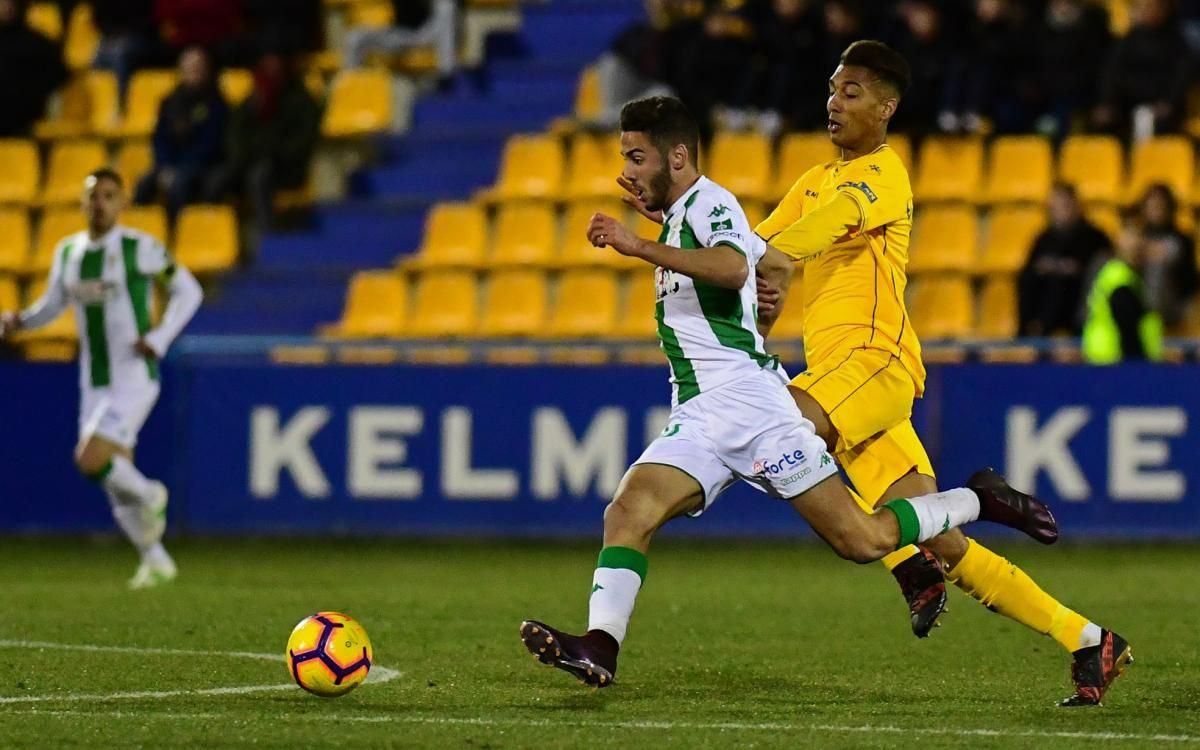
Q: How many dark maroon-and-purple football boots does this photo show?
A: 2